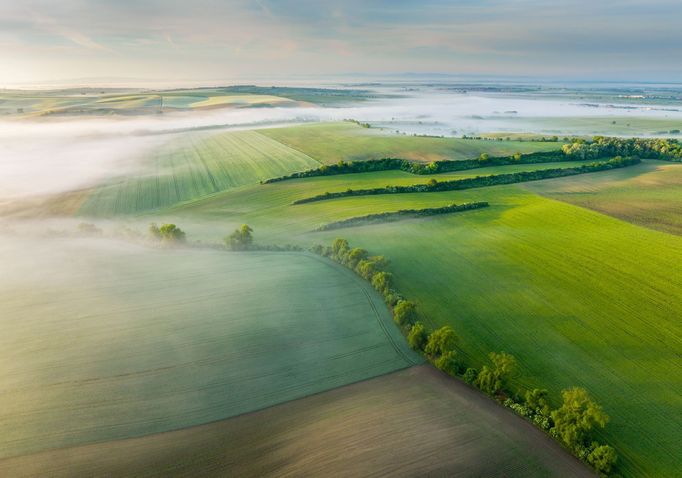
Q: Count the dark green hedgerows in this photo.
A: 3